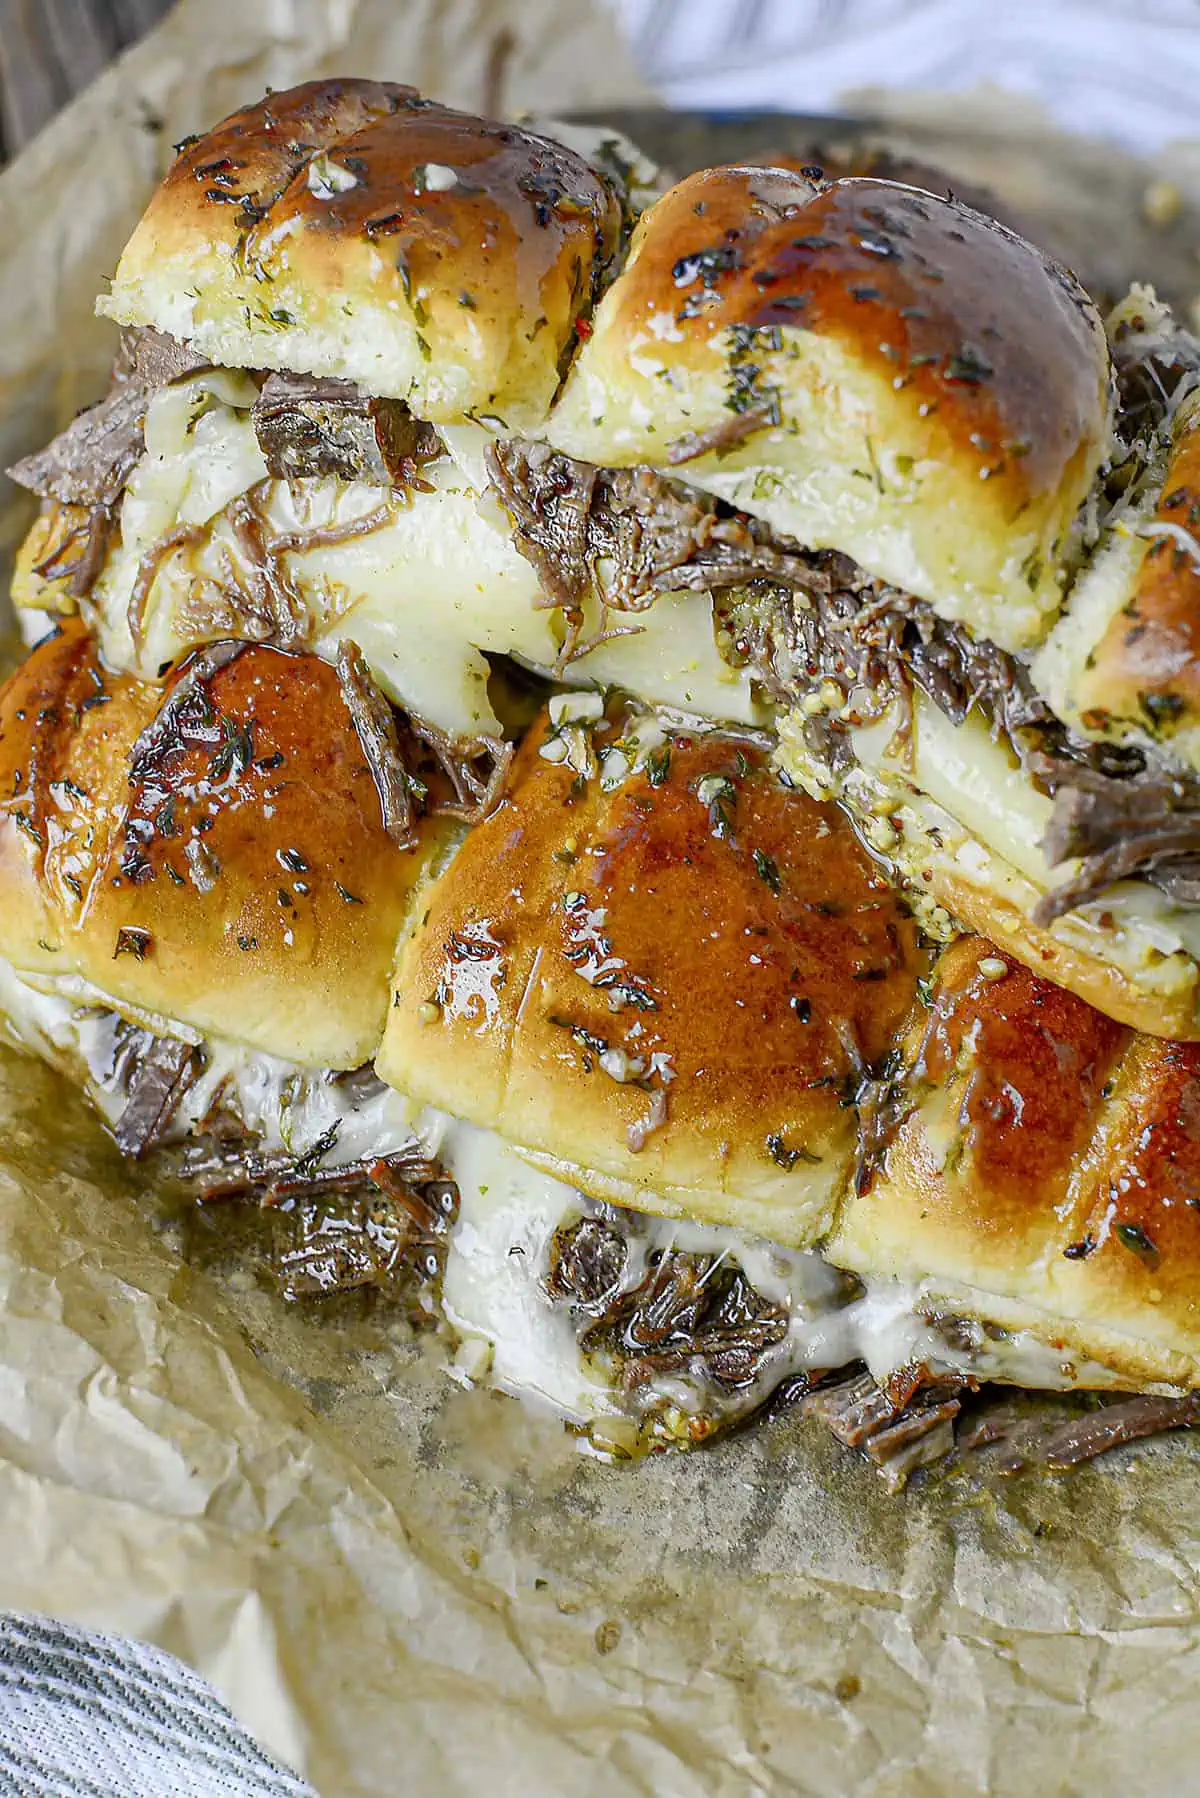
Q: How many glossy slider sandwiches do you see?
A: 6